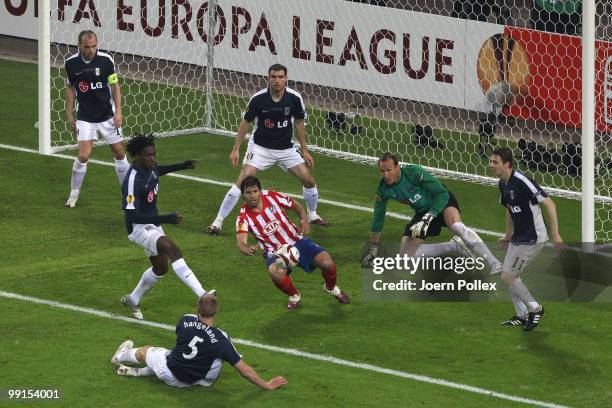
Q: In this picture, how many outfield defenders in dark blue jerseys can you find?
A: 5